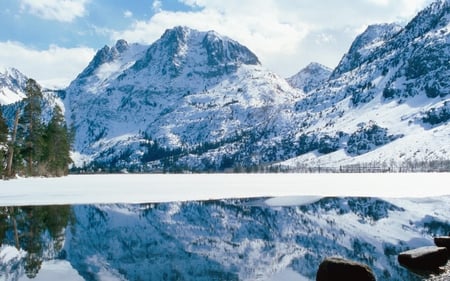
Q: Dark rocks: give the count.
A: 3